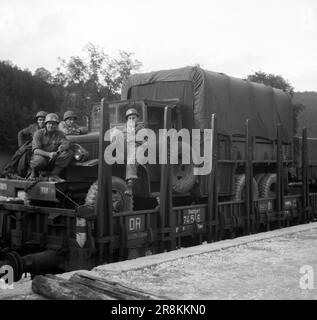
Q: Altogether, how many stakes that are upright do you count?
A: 6